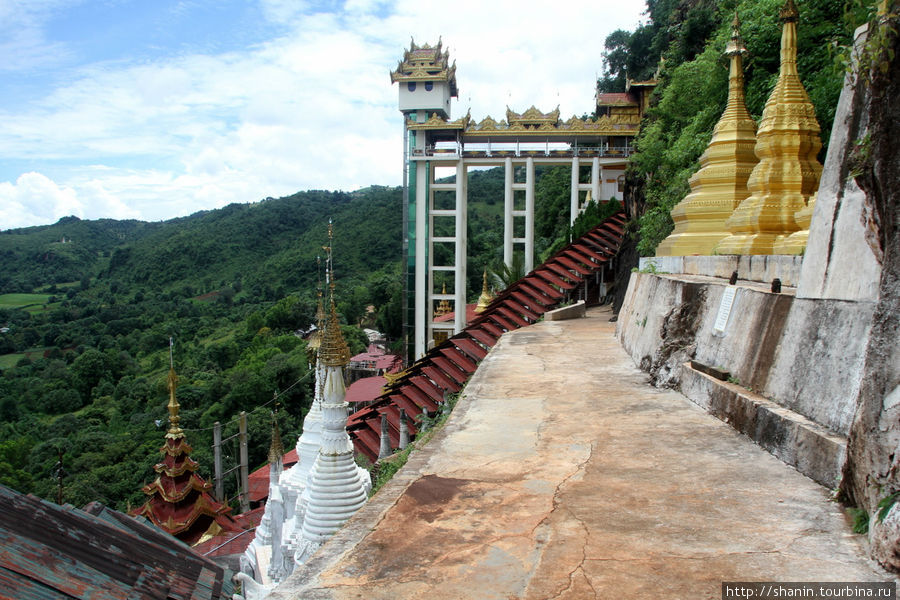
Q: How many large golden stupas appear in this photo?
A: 2